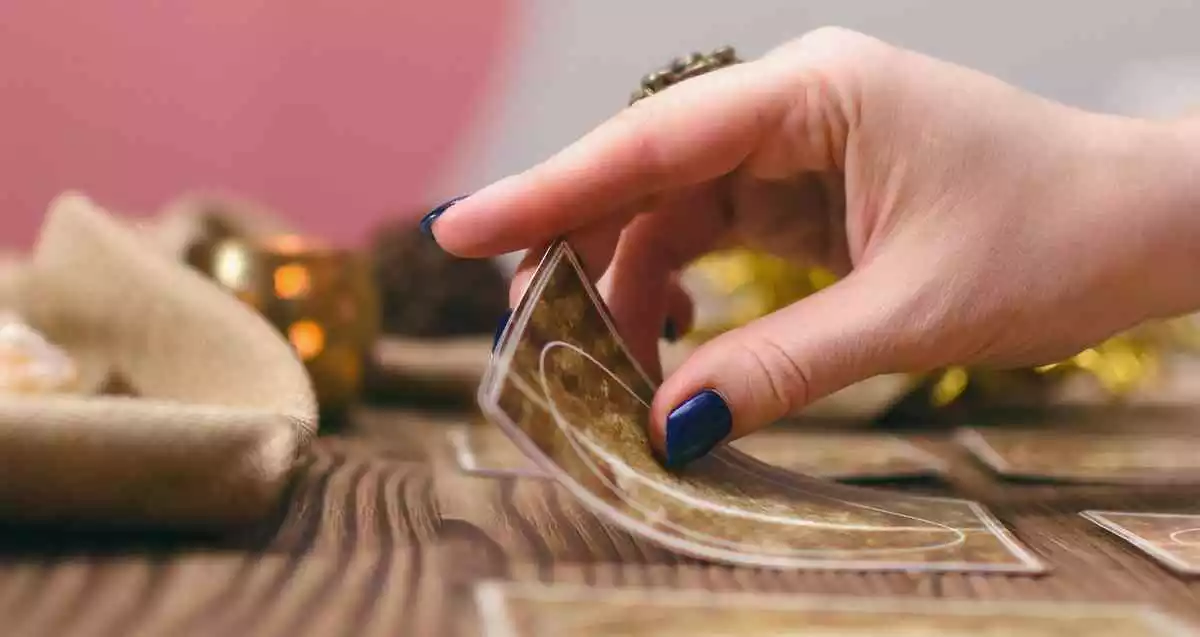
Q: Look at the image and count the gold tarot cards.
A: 5